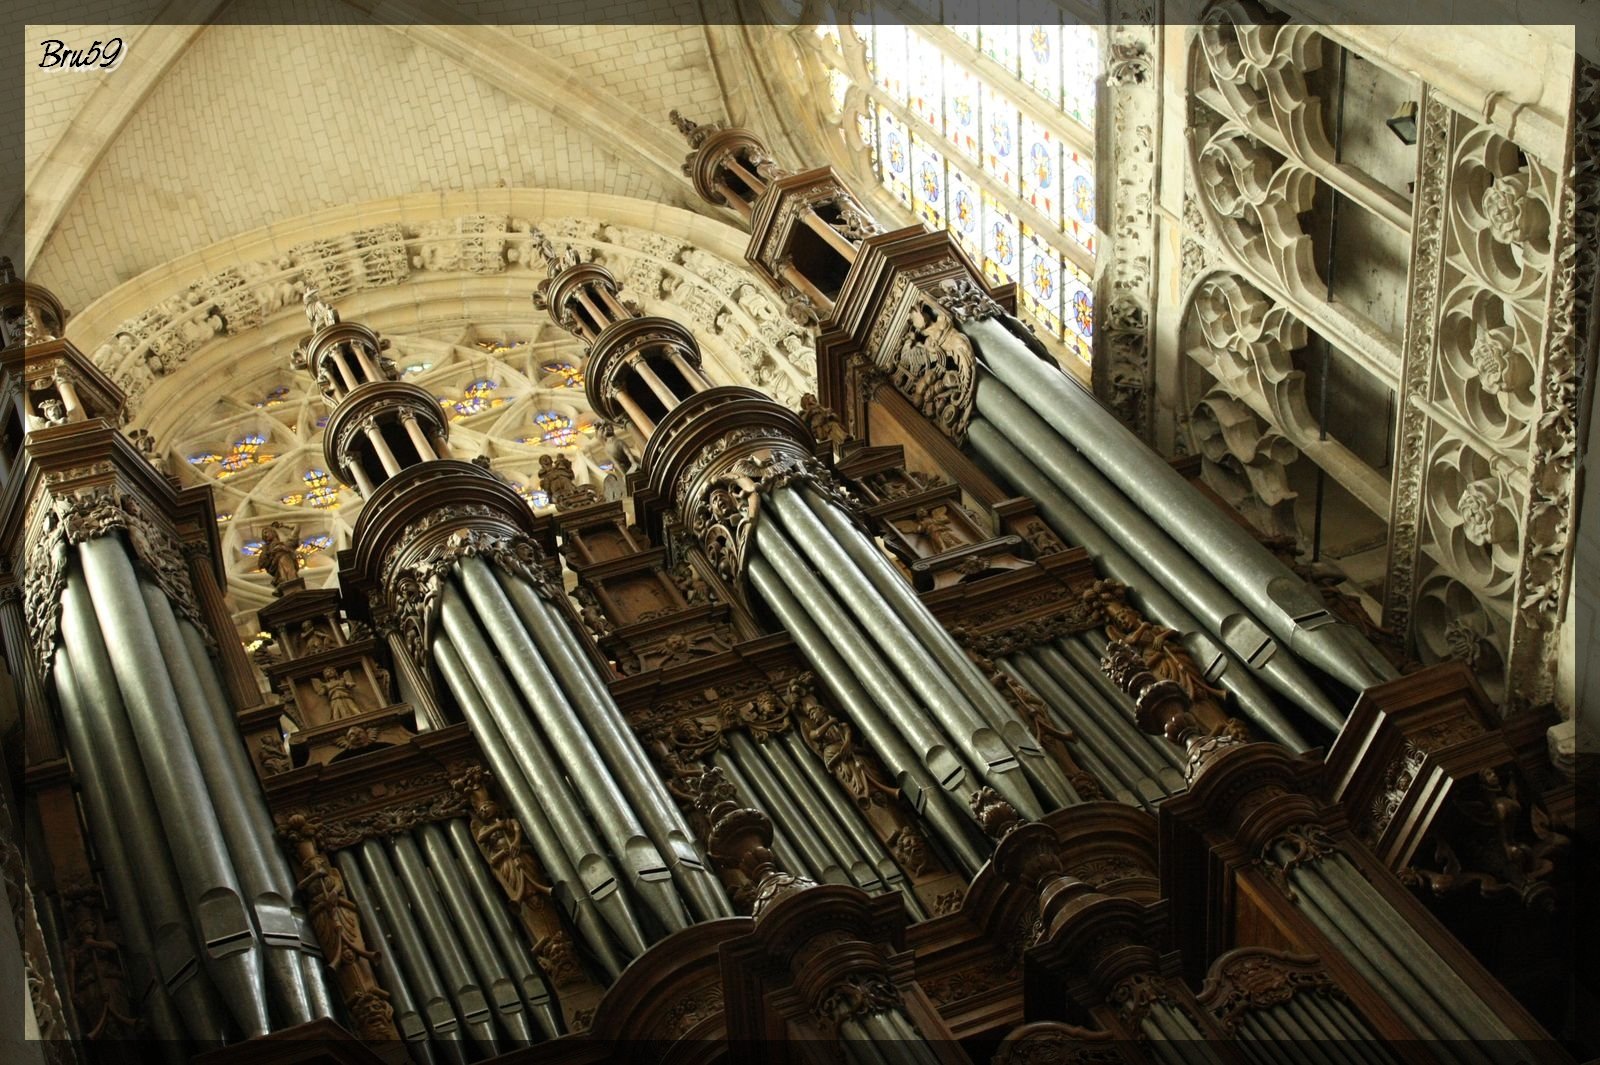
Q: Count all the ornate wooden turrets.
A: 4